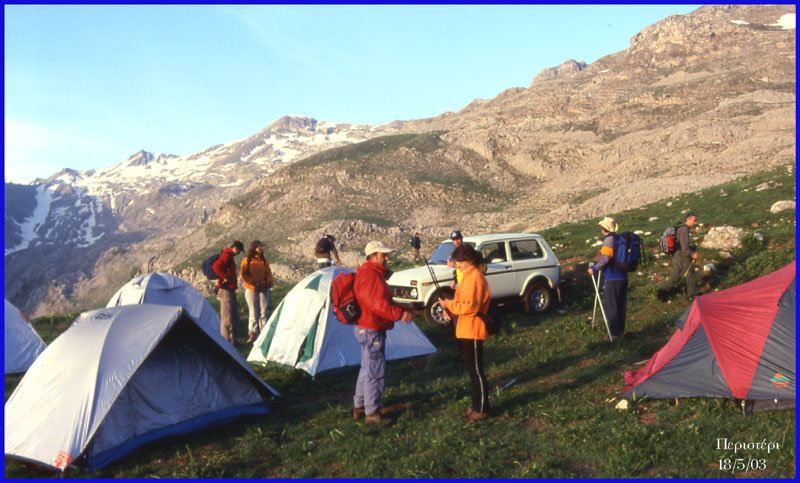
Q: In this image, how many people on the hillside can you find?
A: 9